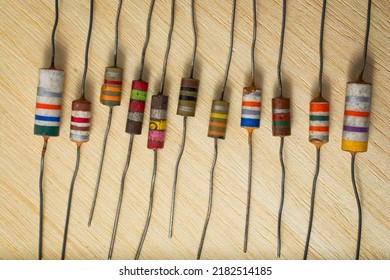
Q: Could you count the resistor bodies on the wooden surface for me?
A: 11